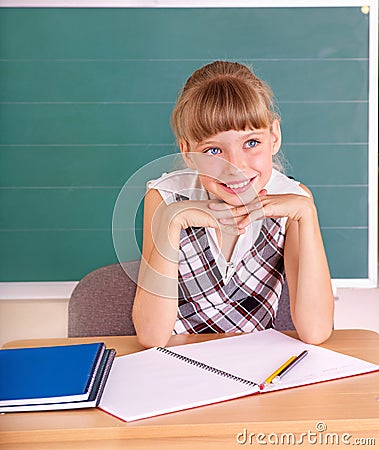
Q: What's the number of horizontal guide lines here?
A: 5